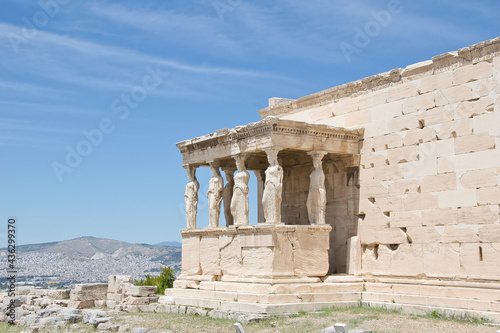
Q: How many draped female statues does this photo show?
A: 6